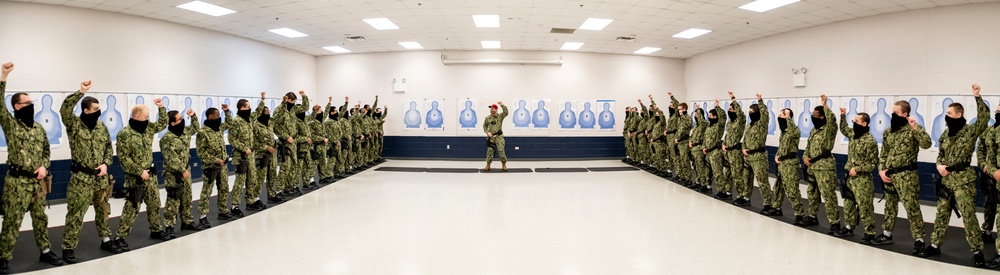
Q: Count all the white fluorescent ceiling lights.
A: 12